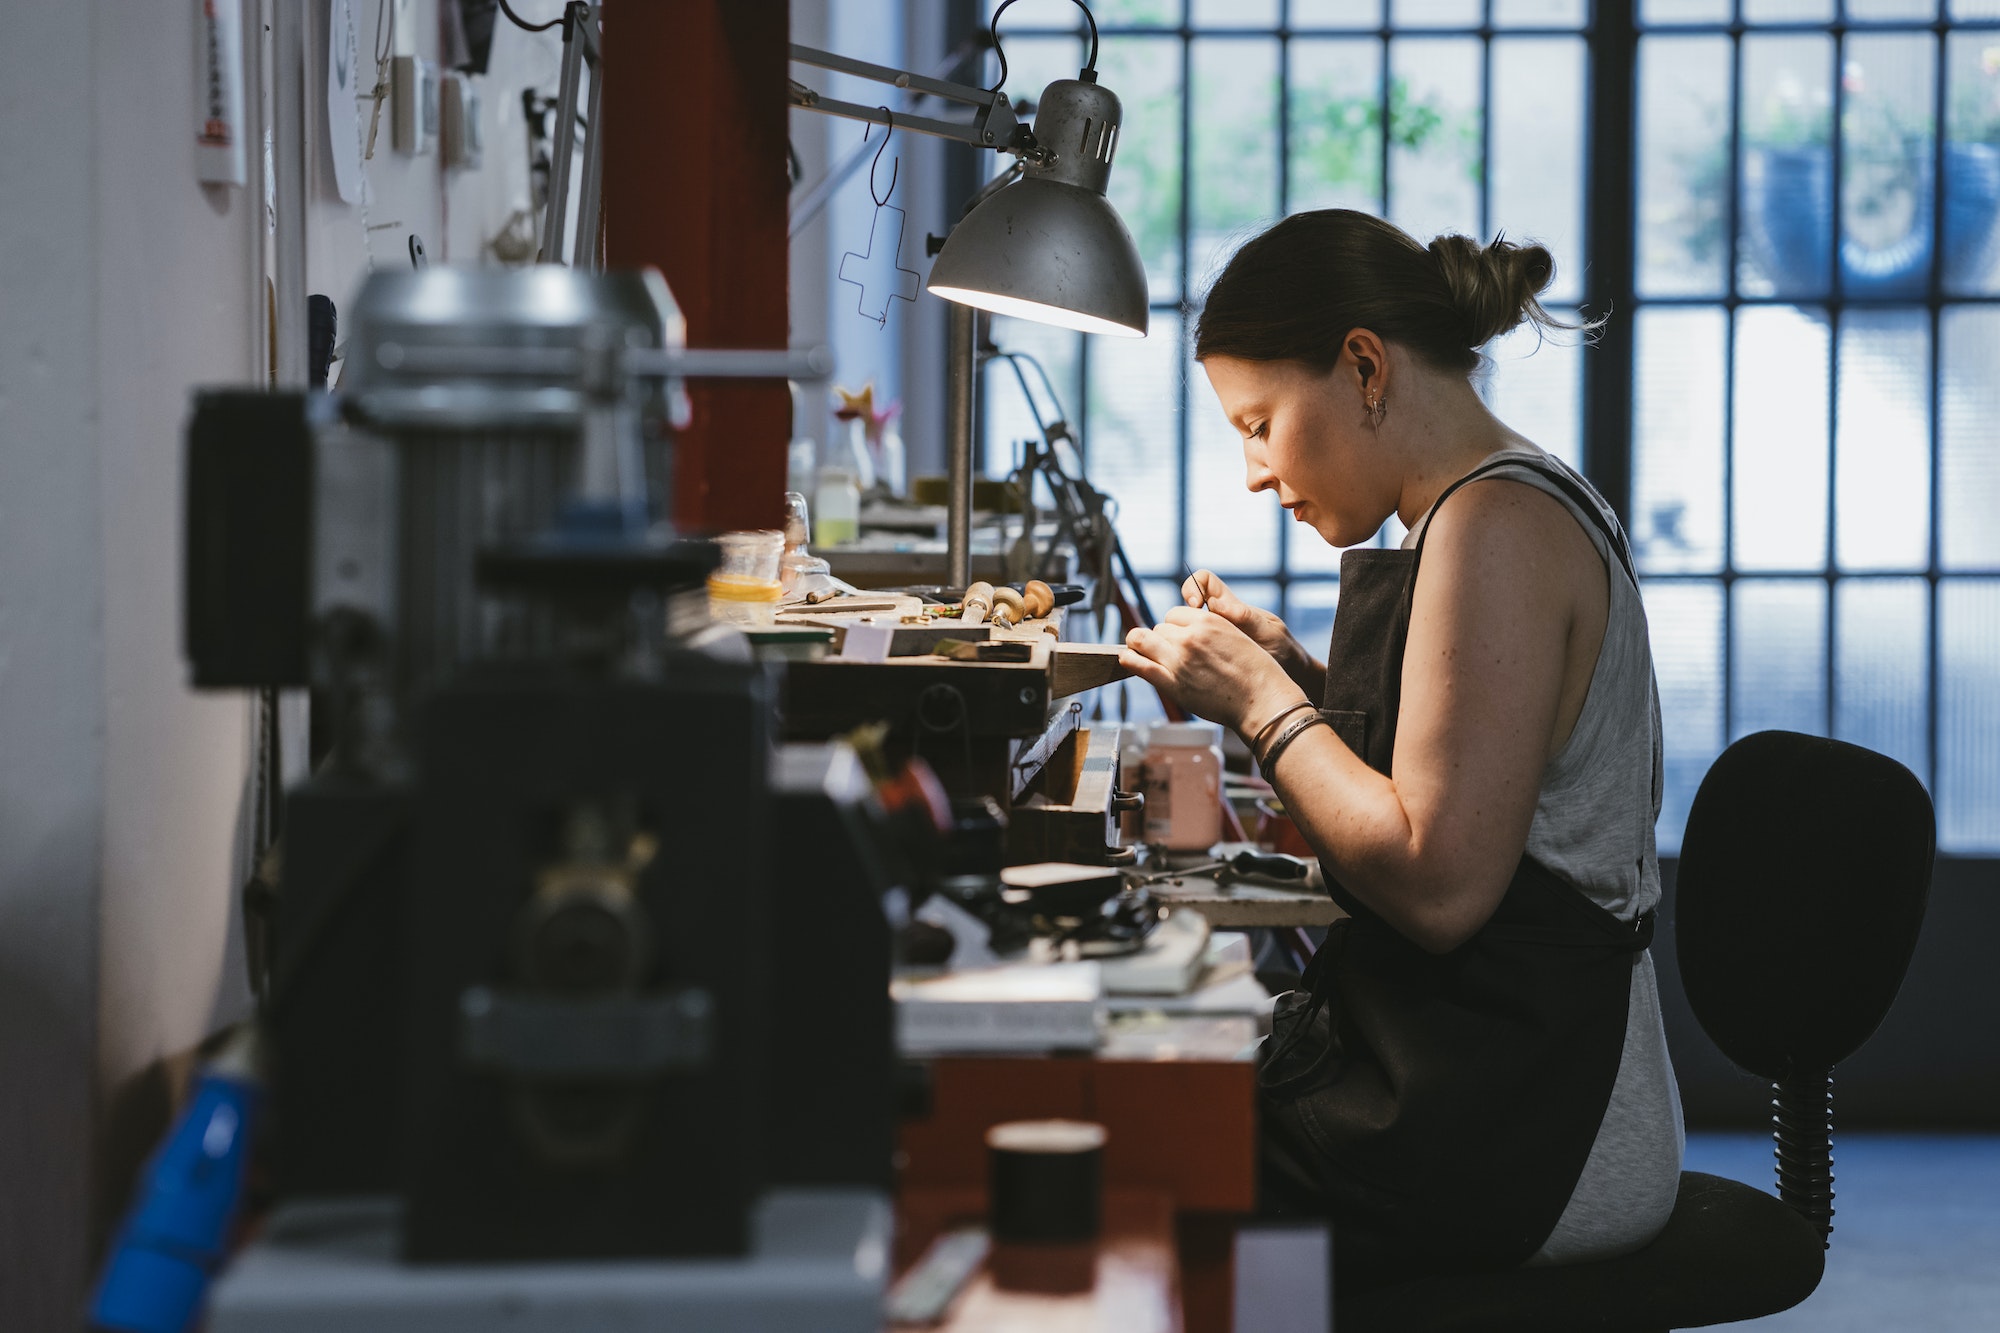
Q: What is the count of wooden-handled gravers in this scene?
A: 3